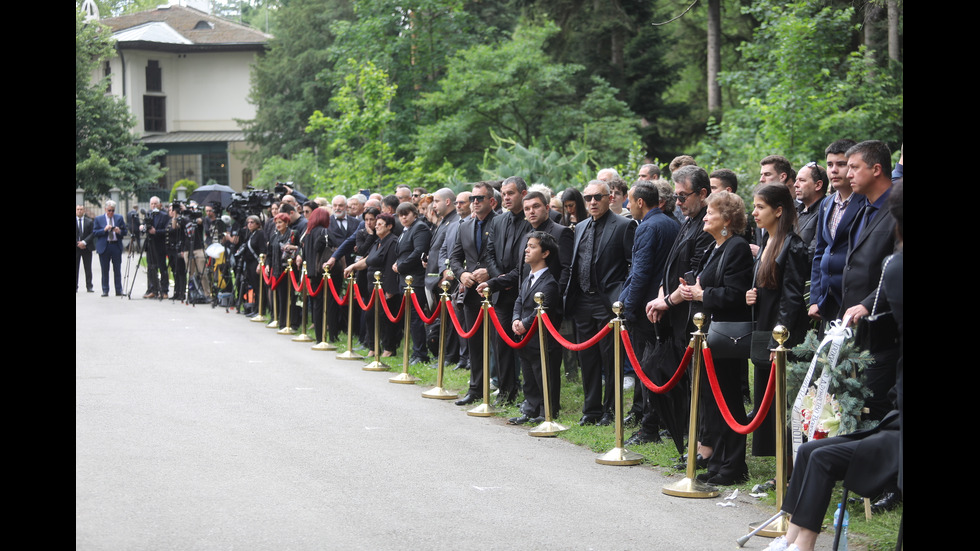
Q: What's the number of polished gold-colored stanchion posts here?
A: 14